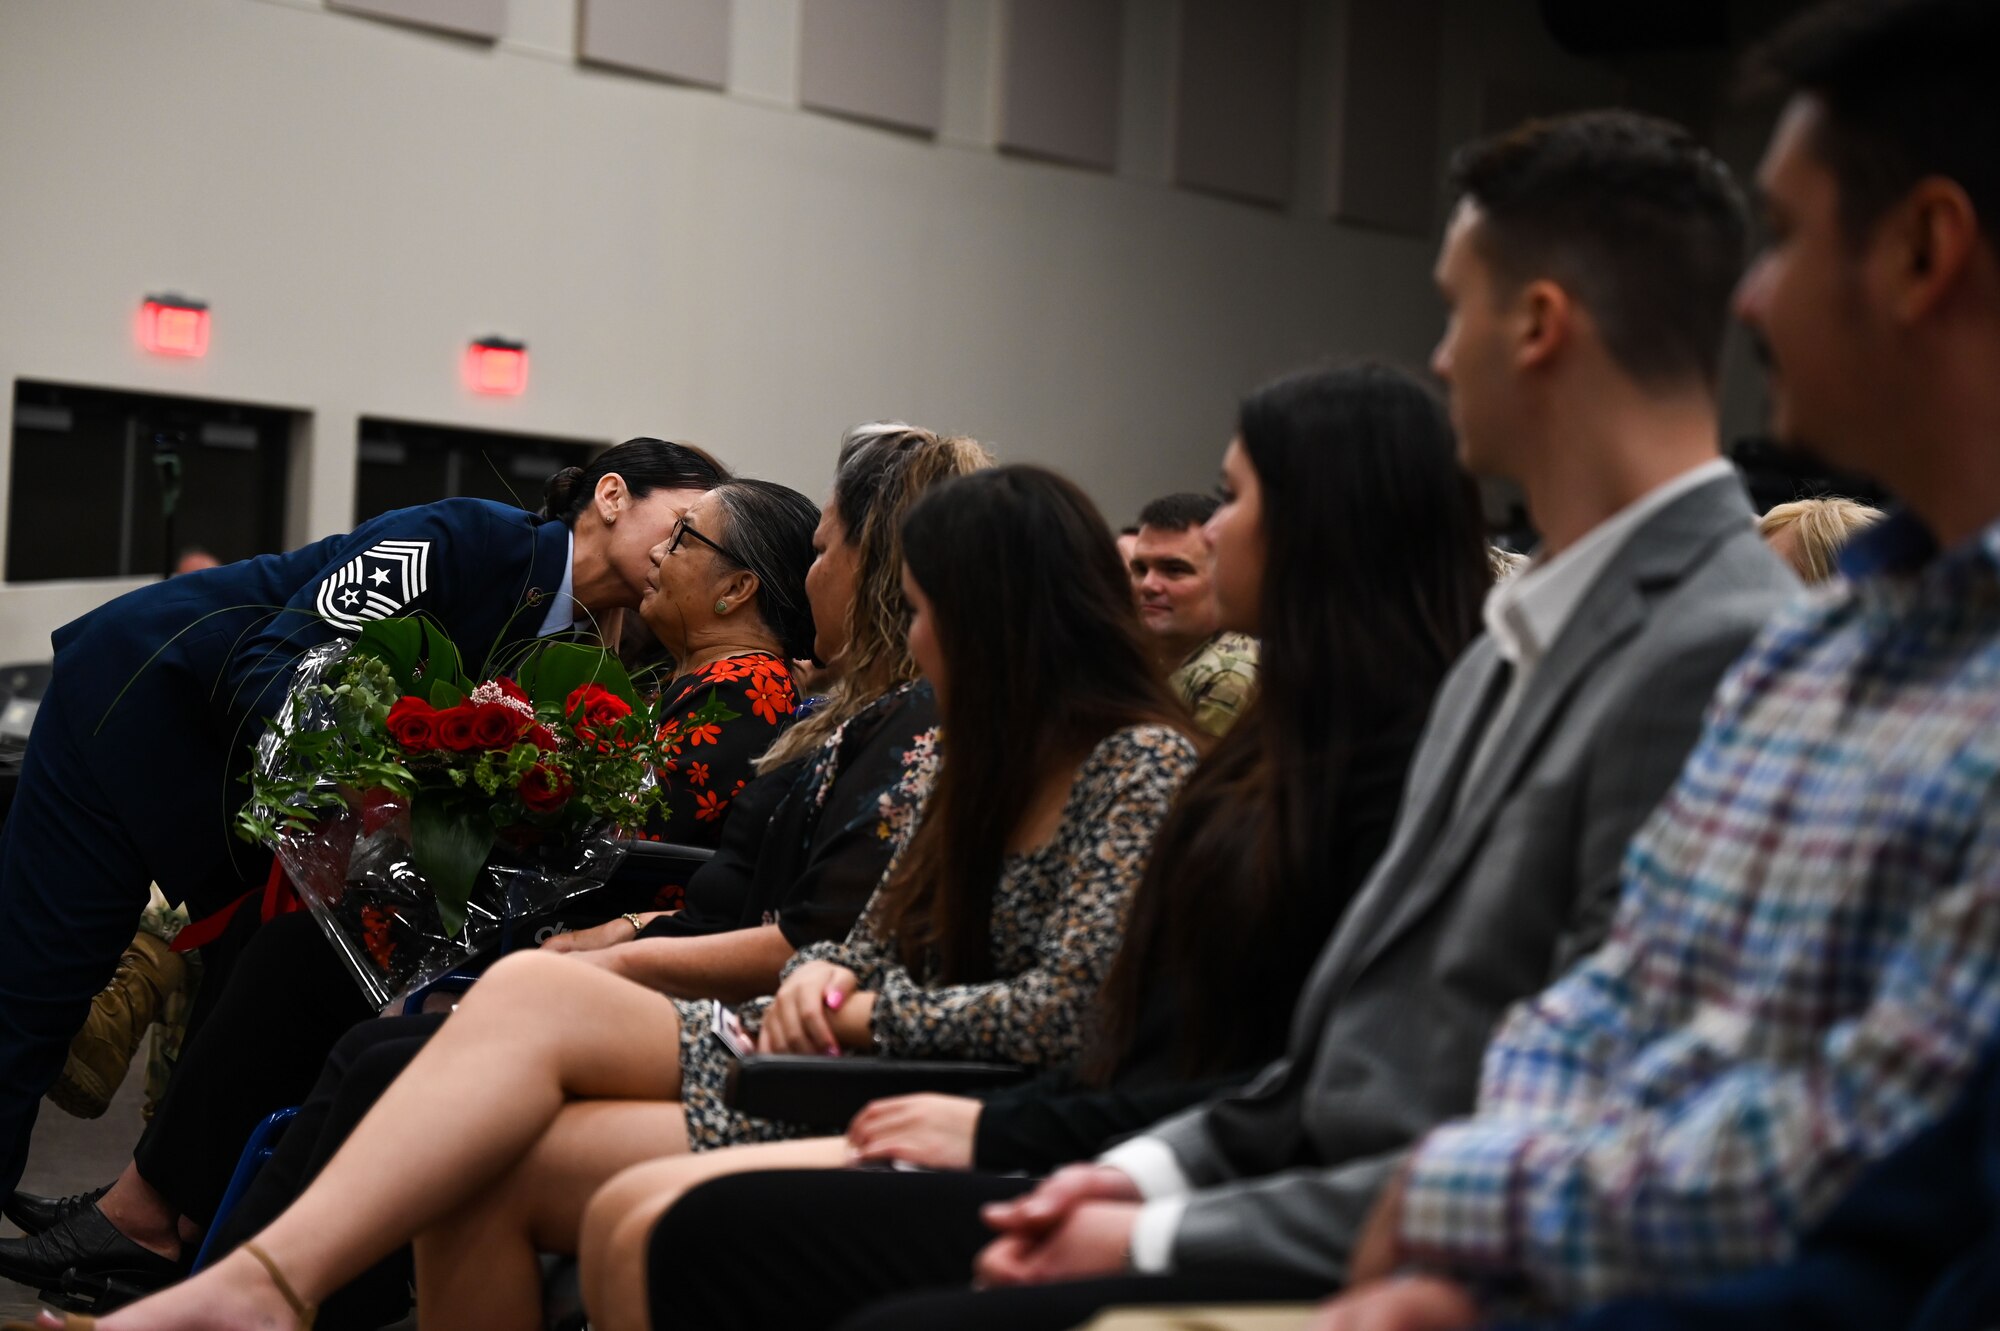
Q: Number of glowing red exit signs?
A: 2